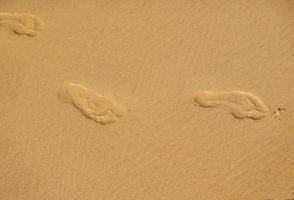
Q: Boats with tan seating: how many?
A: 0